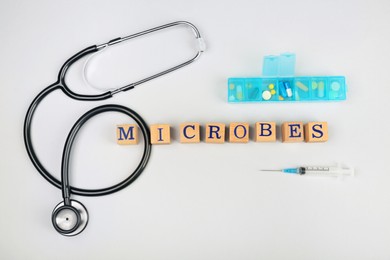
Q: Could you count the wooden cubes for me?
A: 8